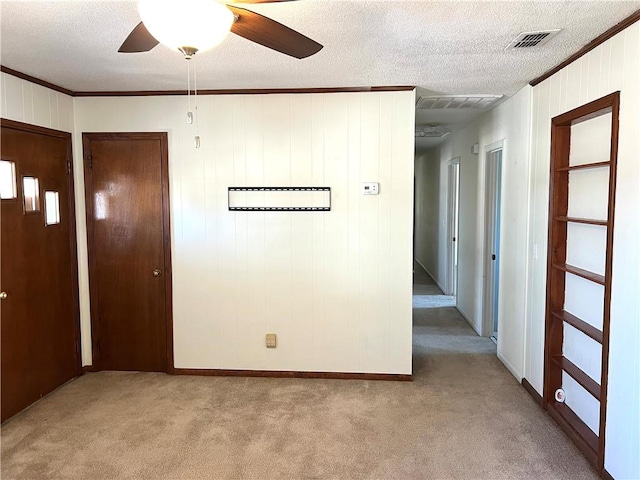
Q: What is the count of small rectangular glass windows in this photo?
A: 3